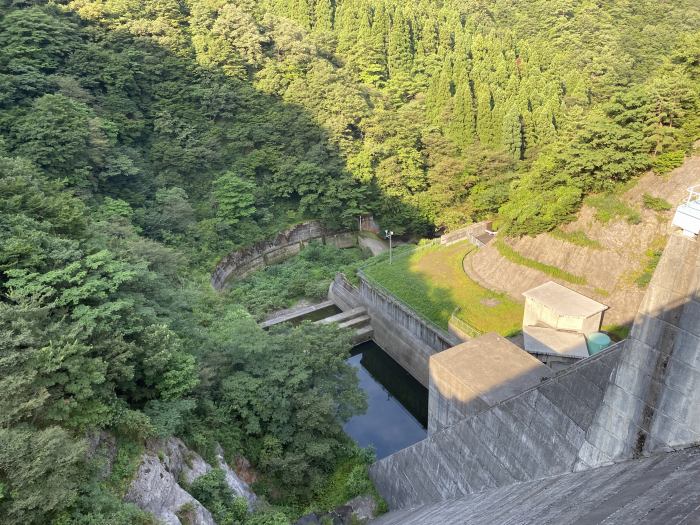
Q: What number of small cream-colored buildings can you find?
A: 1